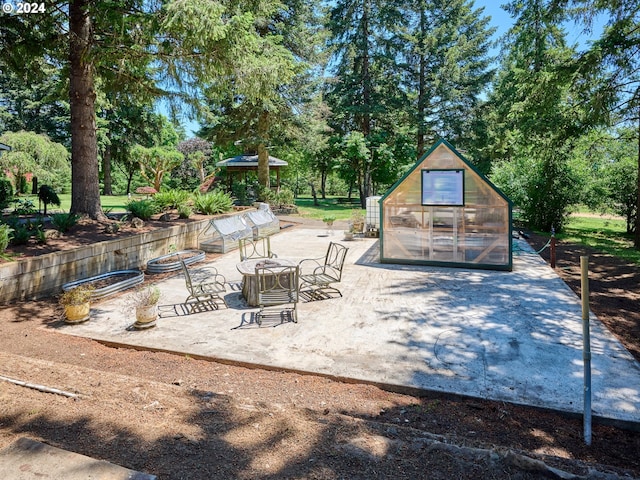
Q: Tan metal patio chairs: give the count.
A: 4